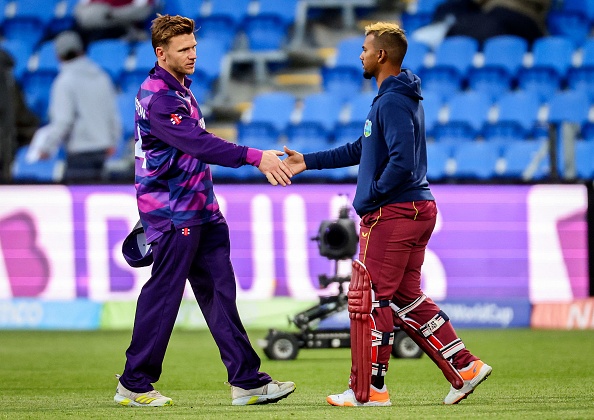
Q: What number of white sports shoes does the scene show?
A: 4